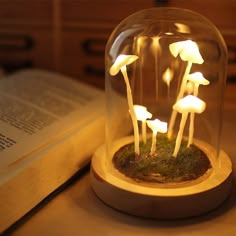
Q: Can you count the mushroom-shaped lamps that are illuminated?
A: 6